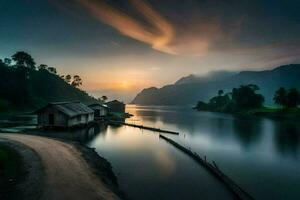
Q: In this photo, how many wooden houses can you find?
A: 3